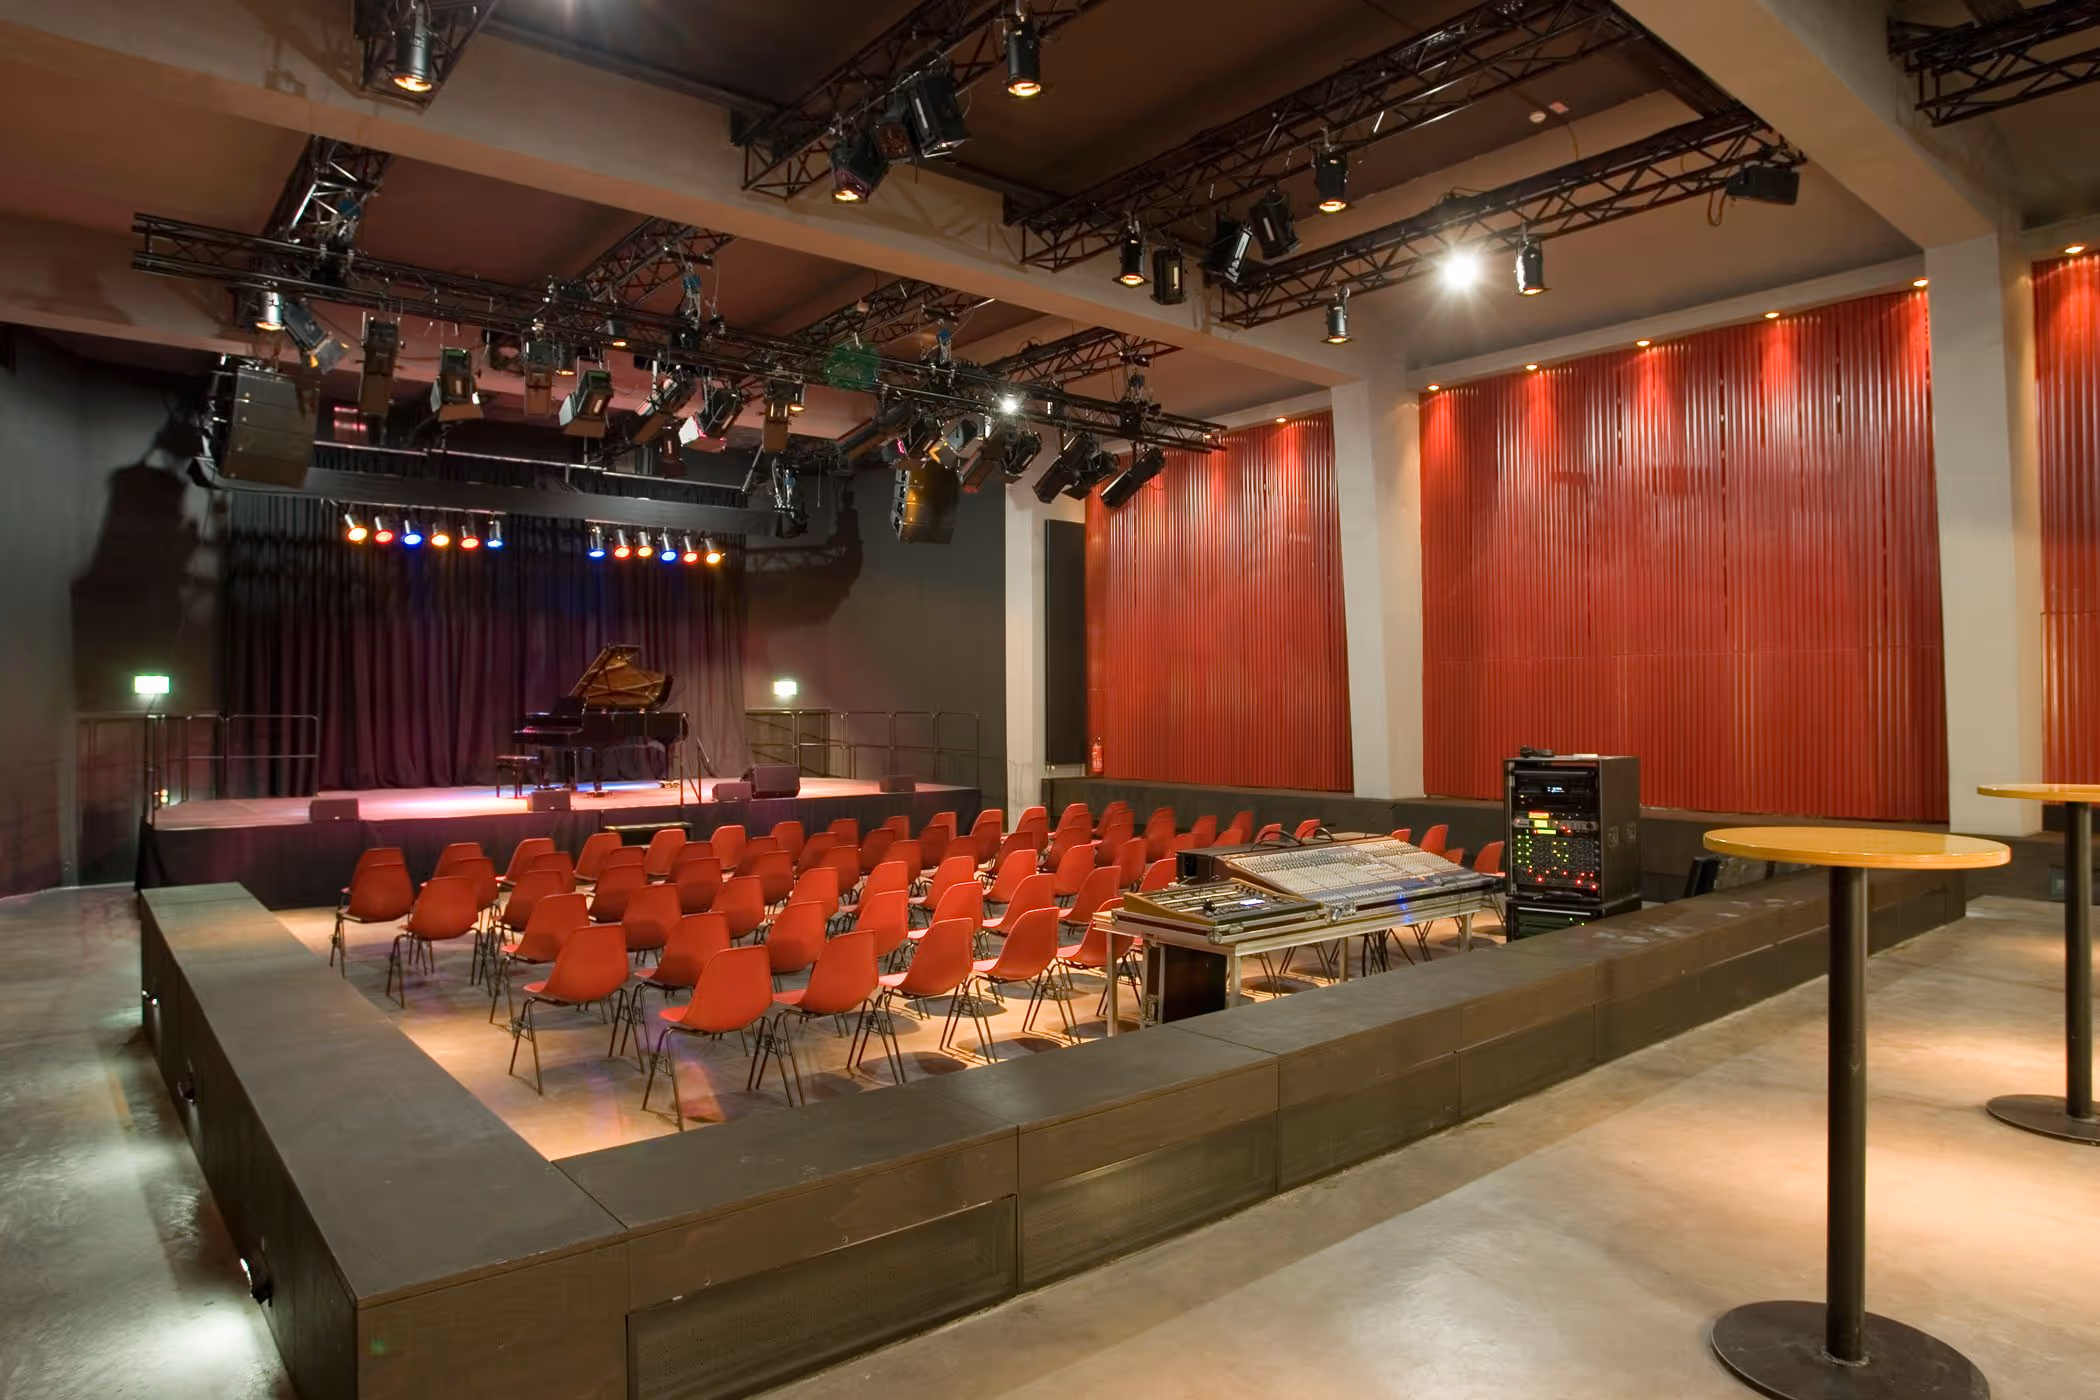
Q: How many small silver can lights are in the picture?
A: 12